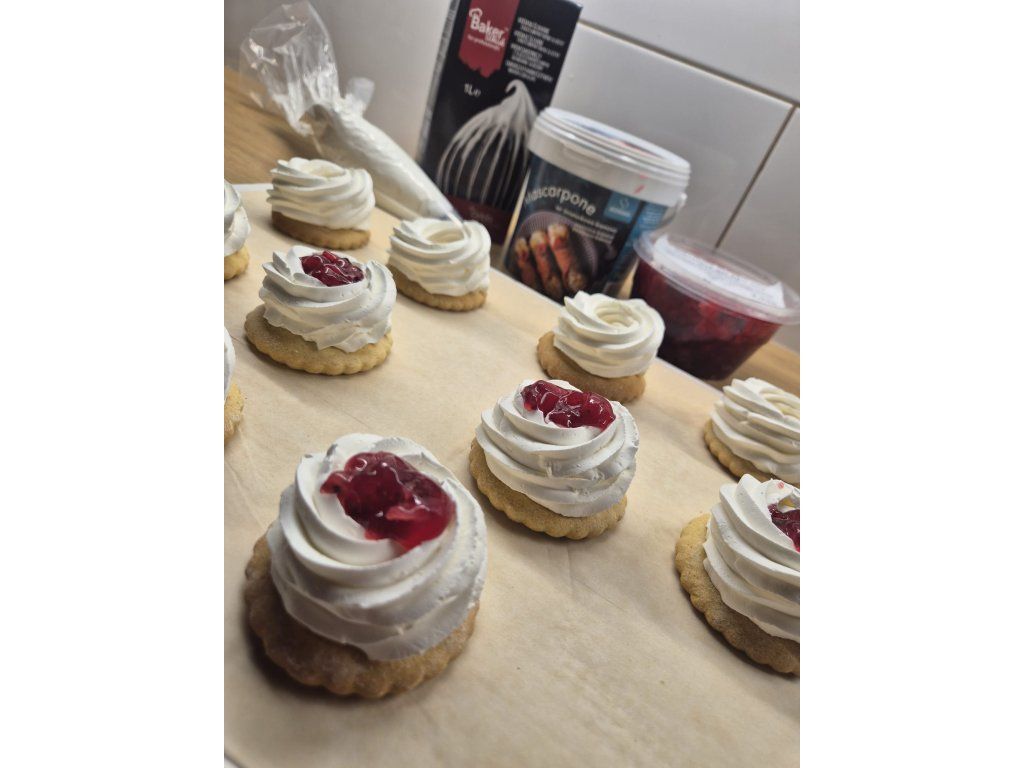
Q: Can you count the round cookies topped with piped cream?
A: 10